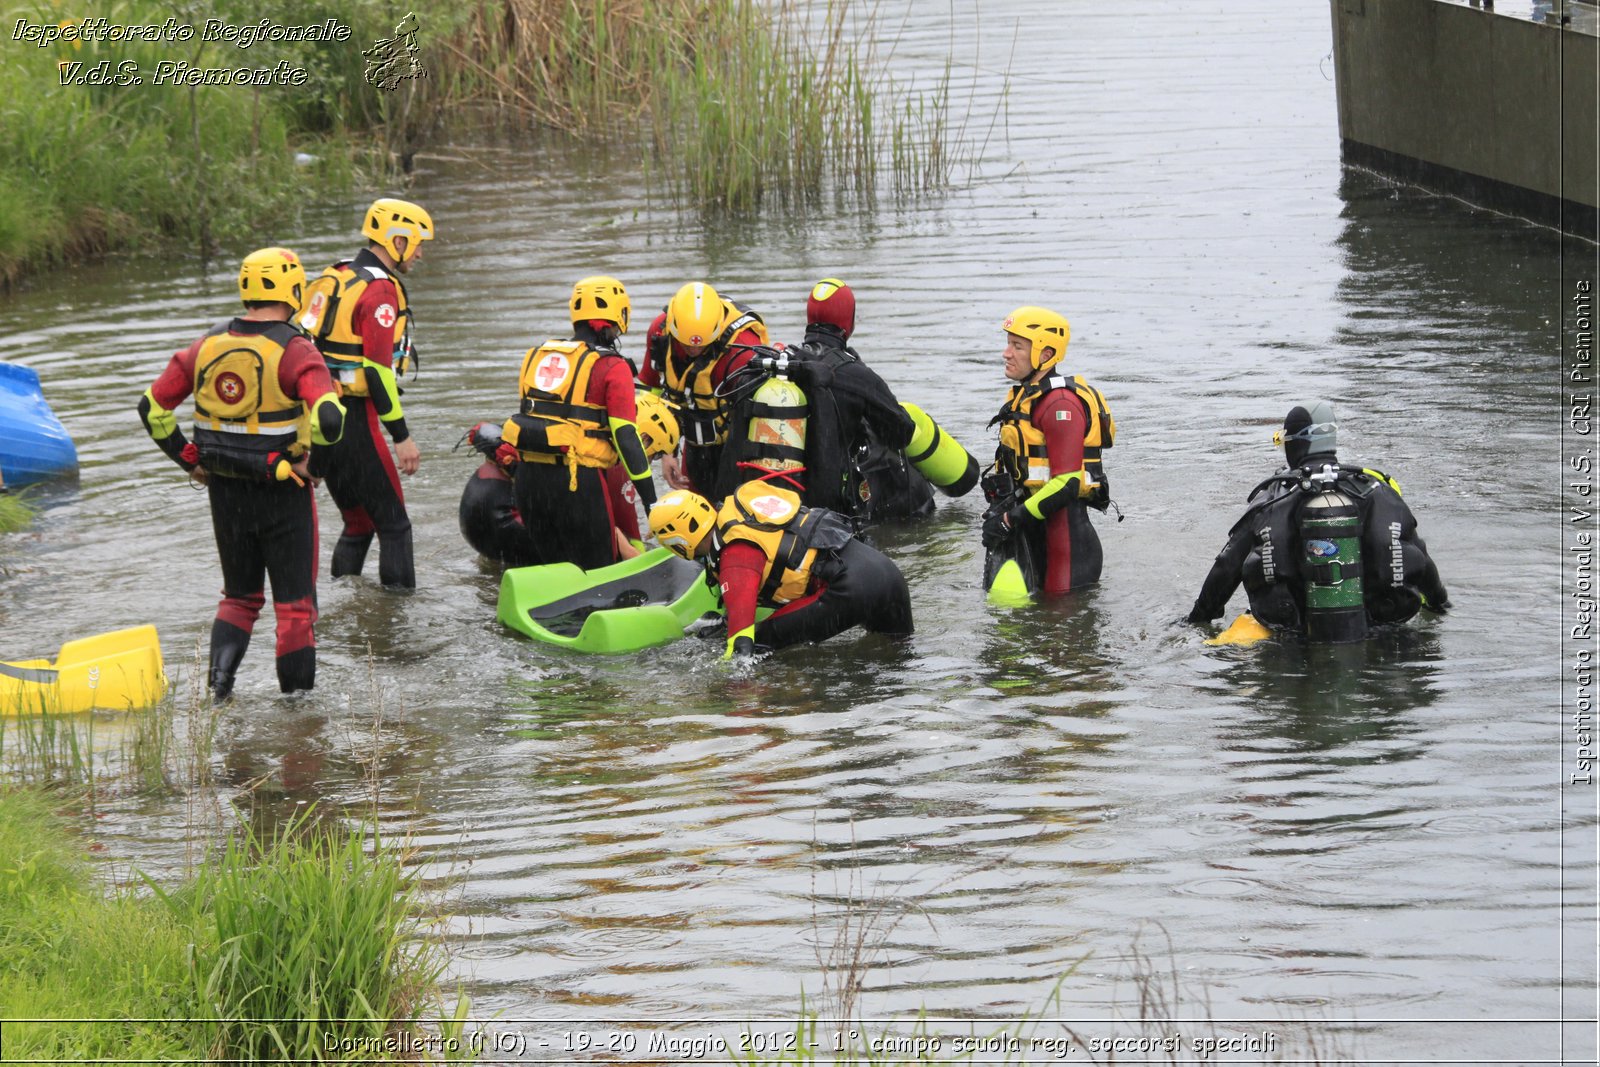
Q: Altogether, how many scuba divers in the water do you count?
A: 2